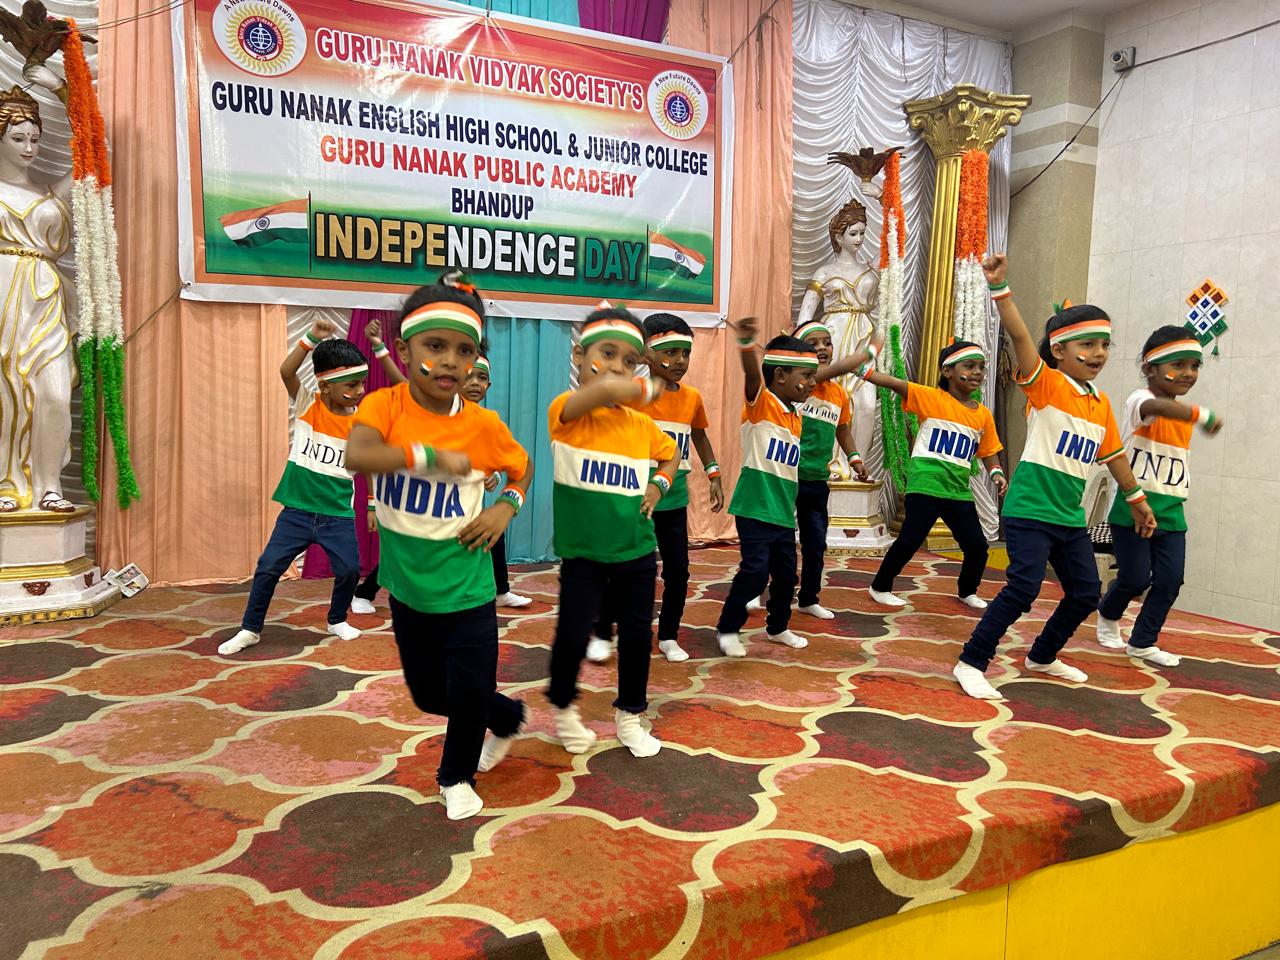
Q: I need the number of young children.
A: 10